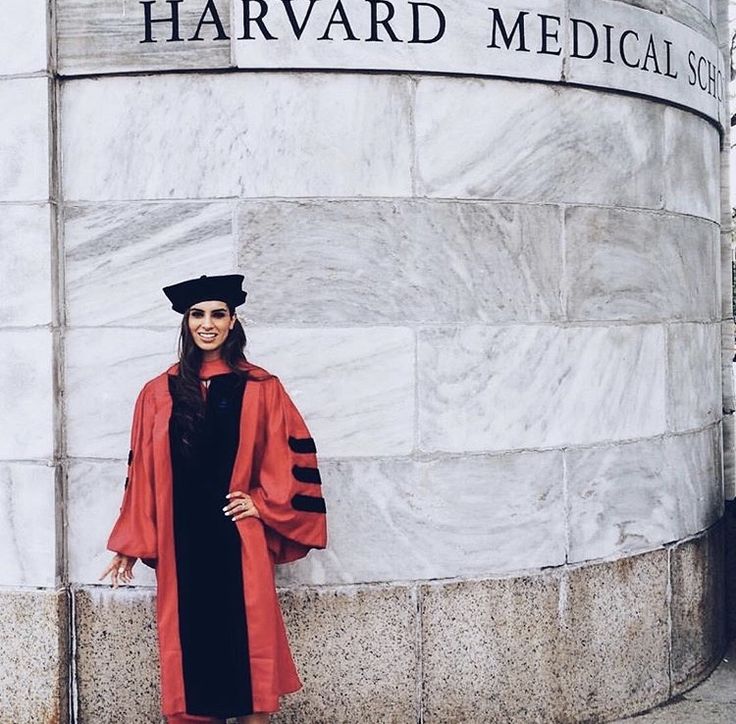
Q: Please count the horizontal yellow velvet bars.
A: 0